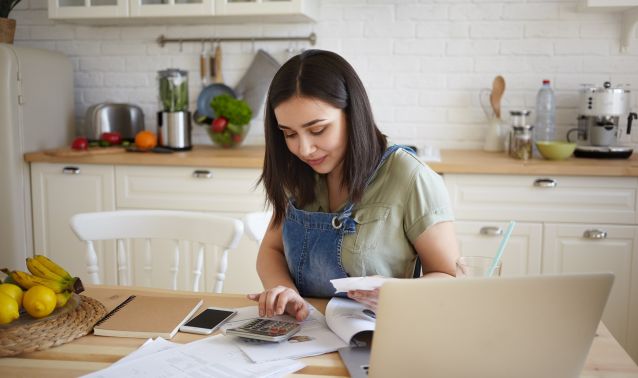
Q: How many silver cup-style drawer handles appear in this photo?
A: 5